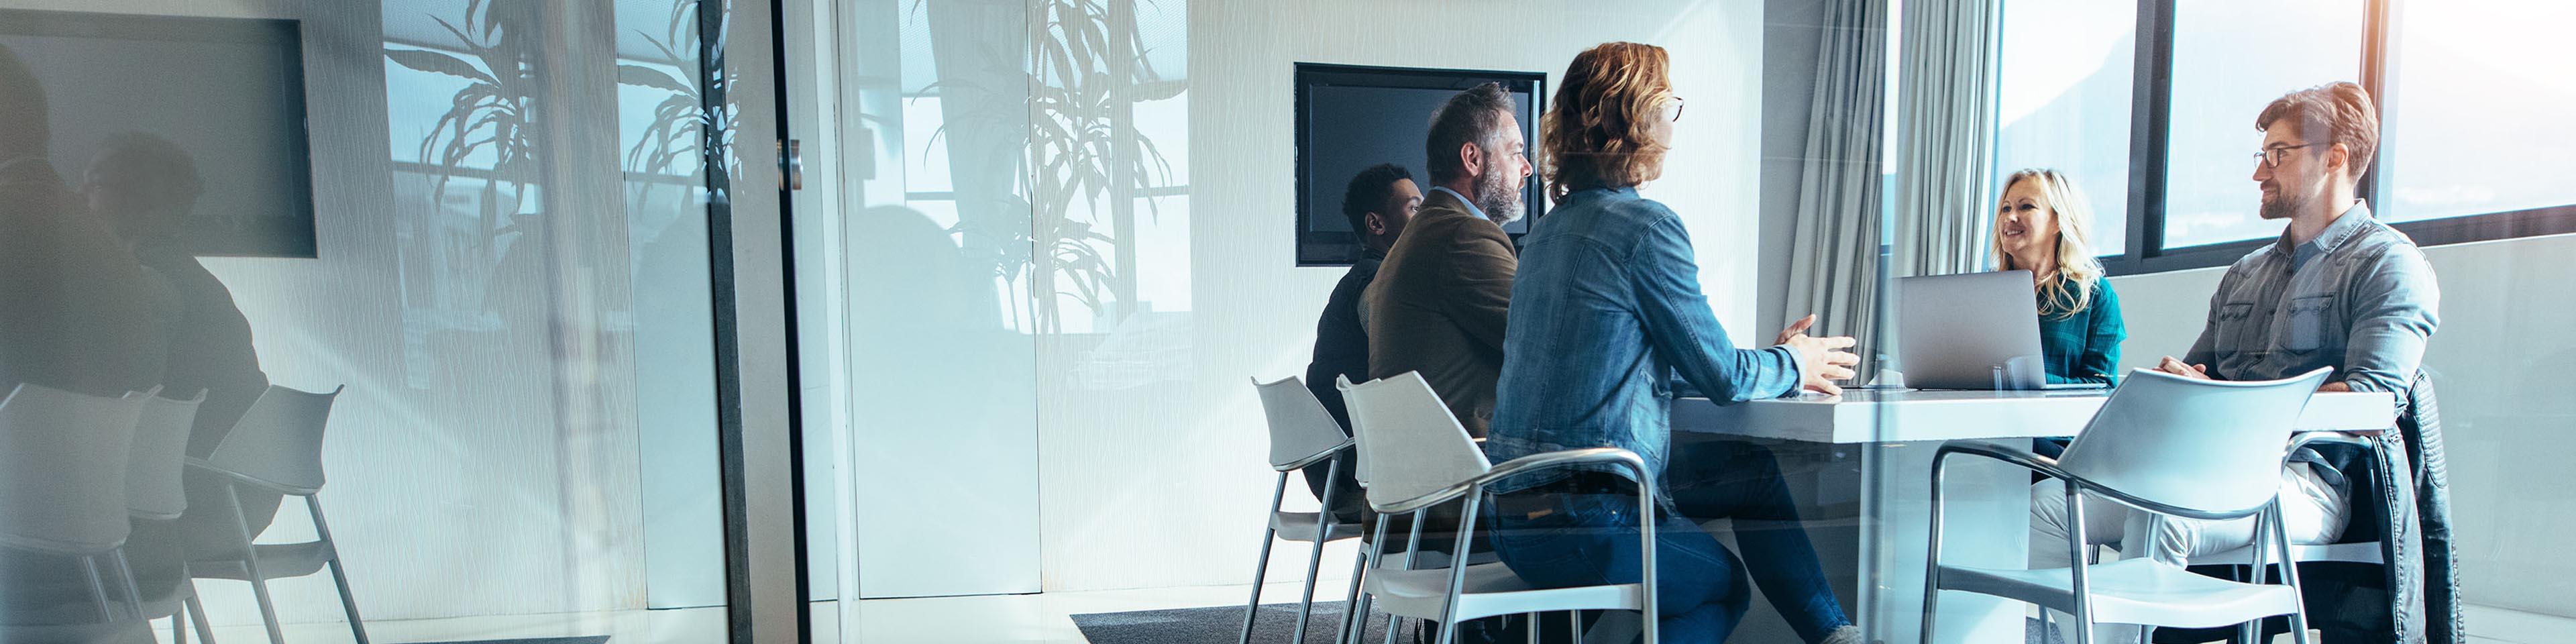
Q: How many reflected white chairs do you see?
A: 3